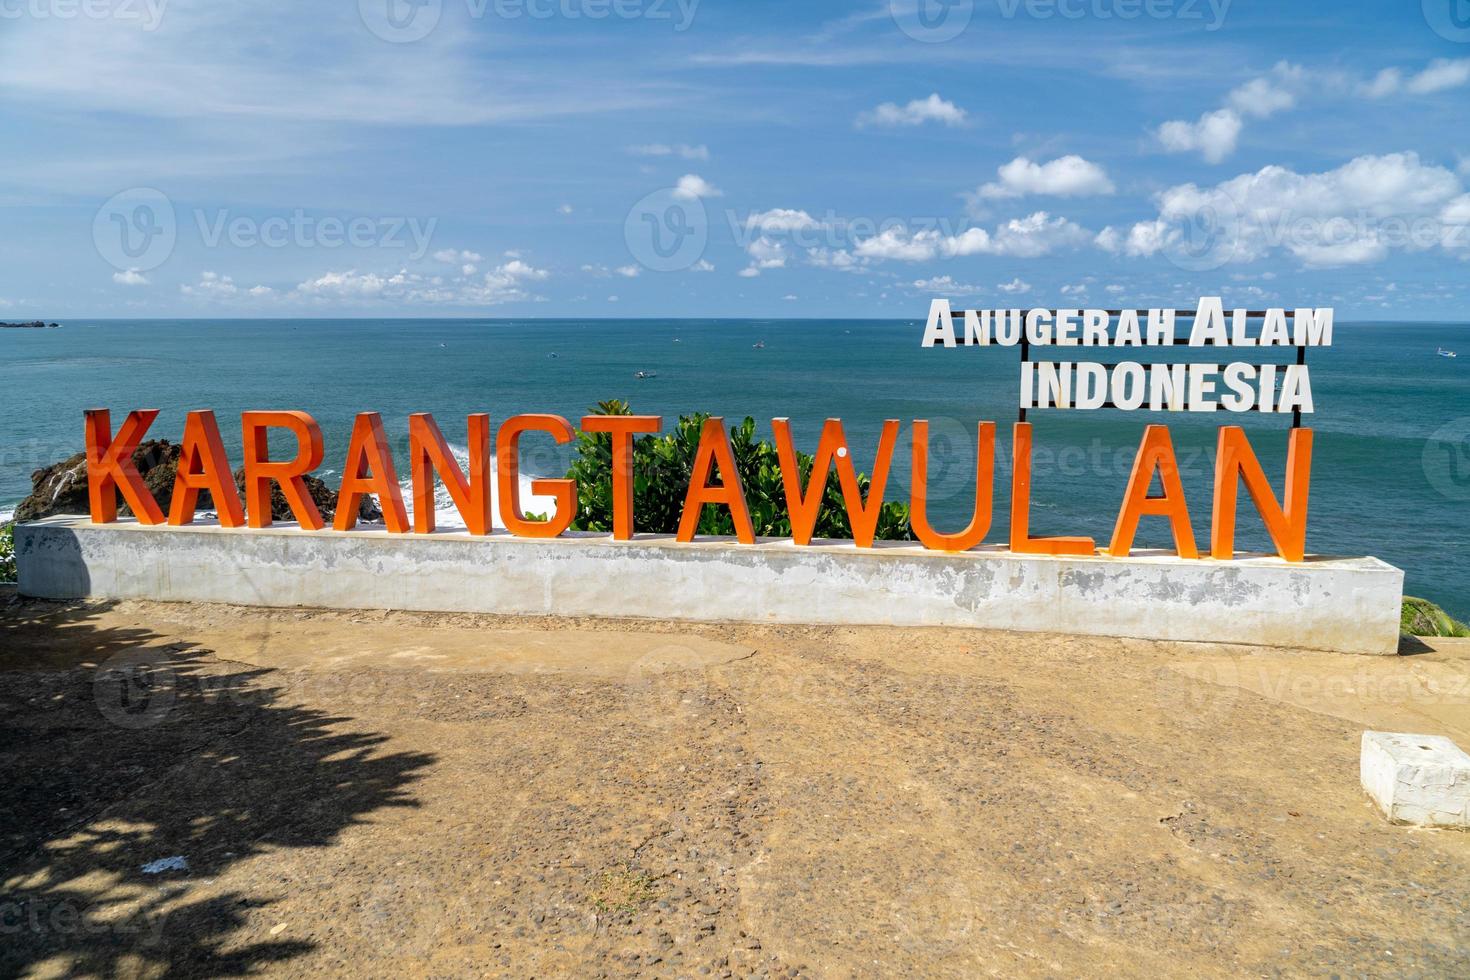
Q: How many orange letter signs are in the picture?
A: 13